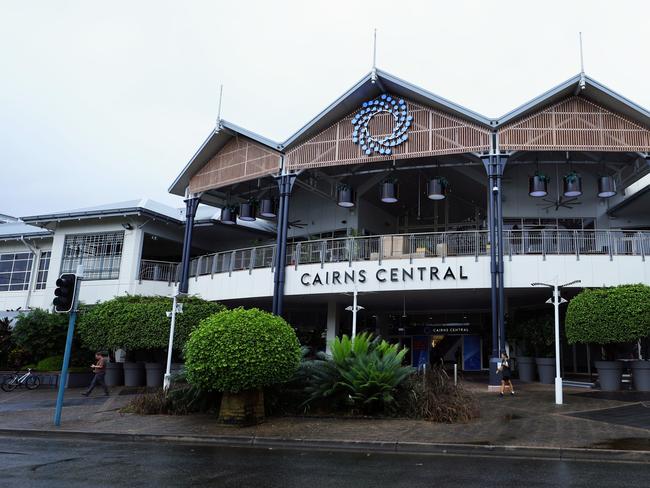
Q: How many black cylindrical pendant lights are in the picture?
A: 9